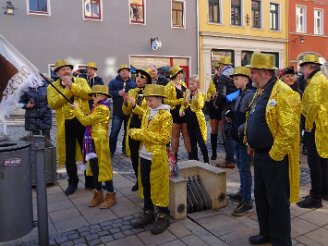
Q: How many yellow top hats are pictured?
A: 11